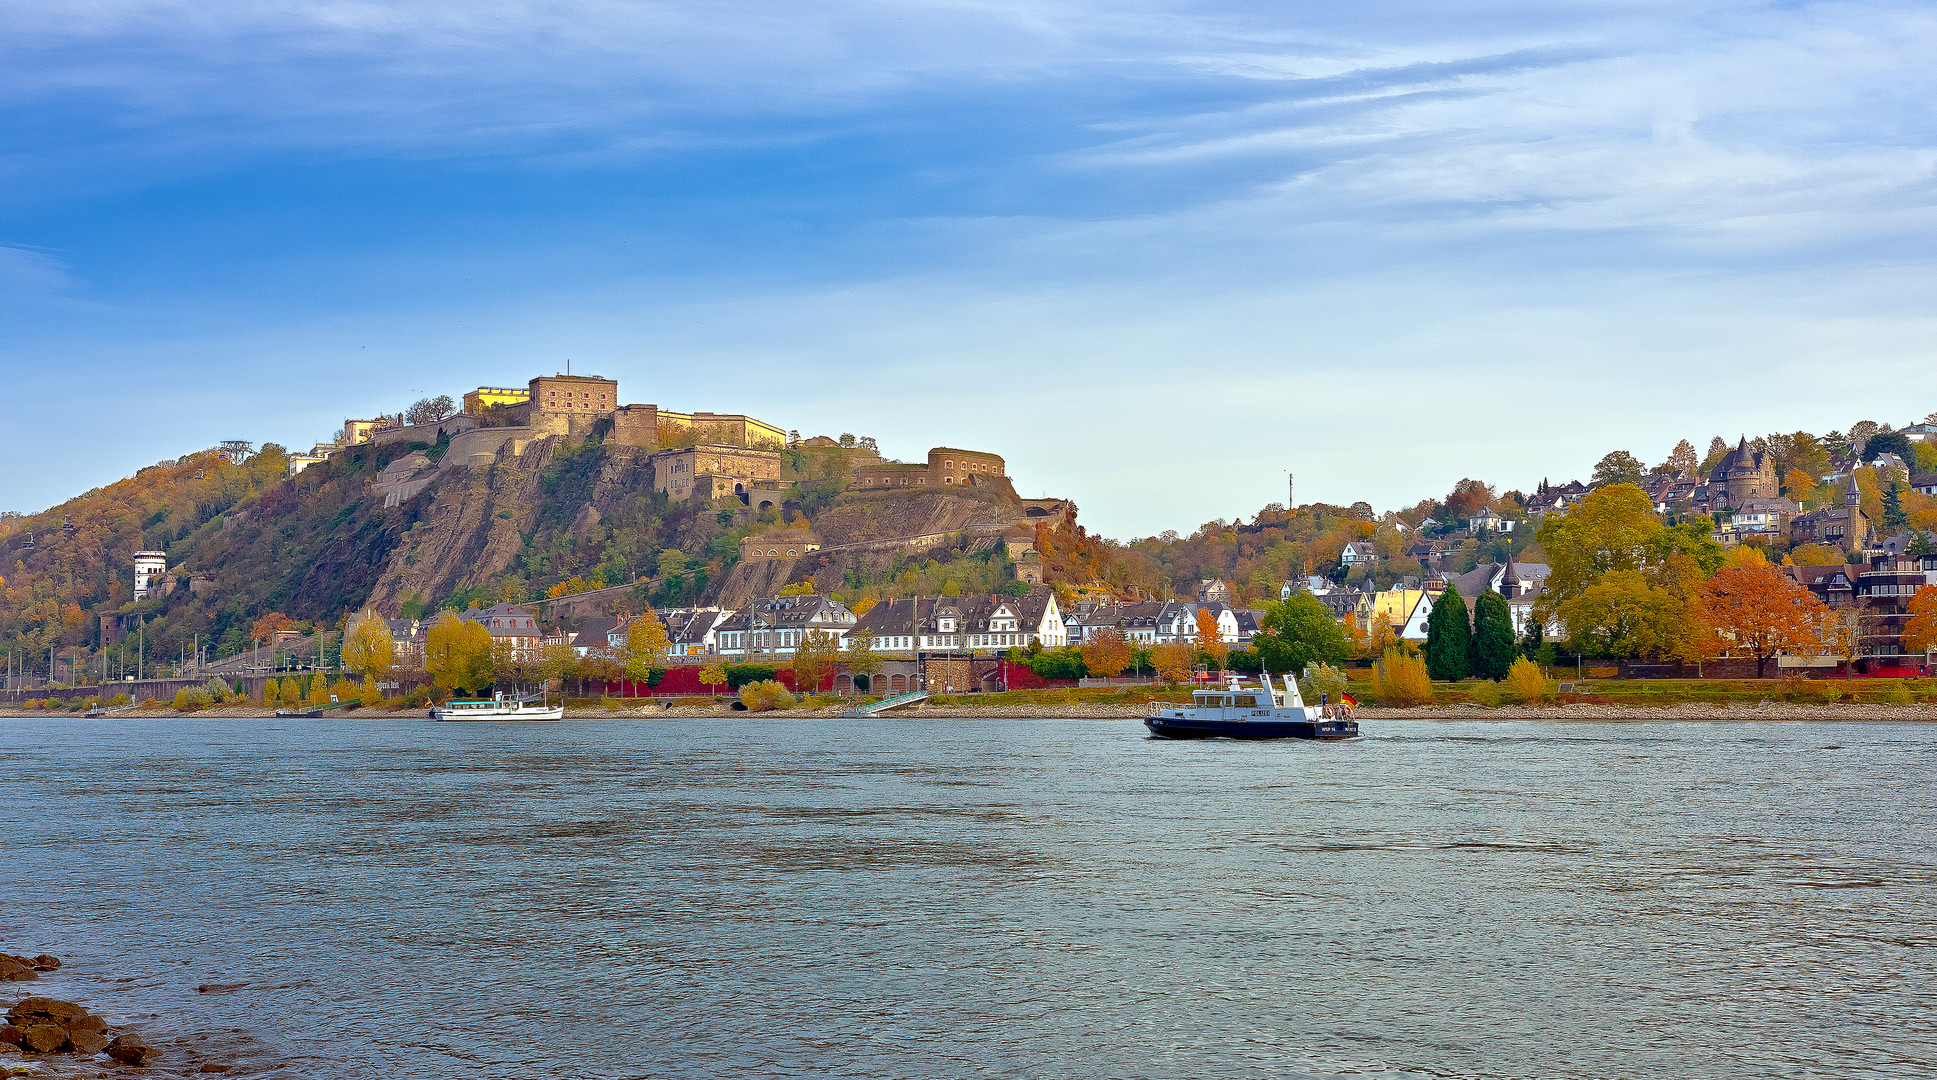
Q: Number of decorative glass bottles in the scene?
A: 0